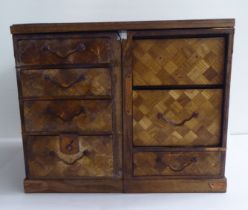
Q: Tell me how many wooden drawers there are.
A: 7